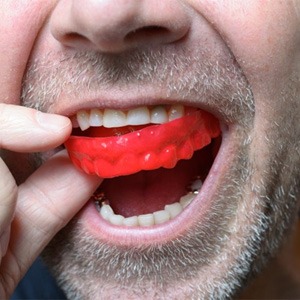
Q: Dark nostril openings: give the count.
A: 2